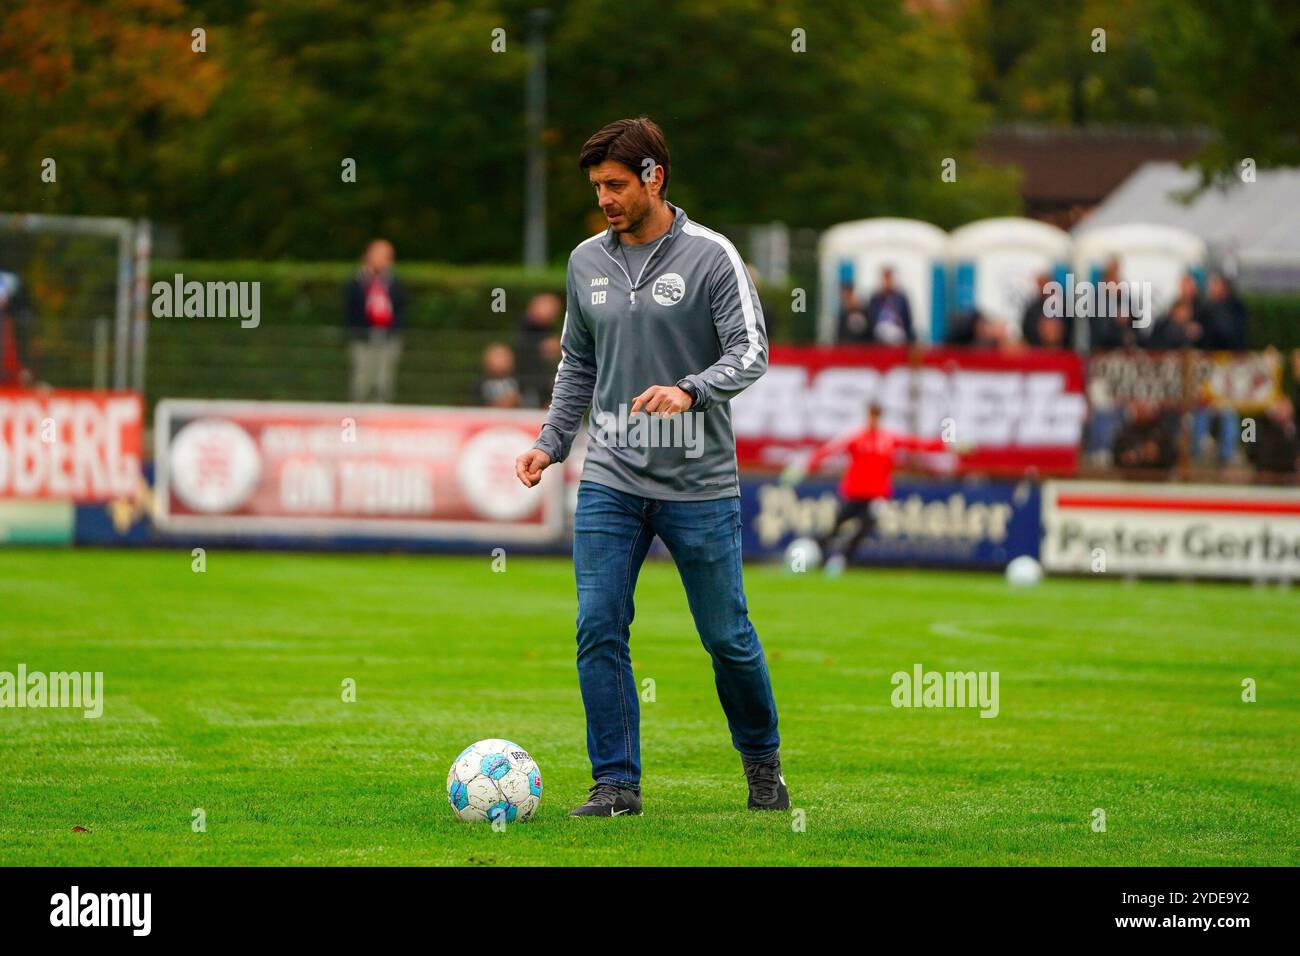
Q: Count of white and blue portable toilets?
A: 3